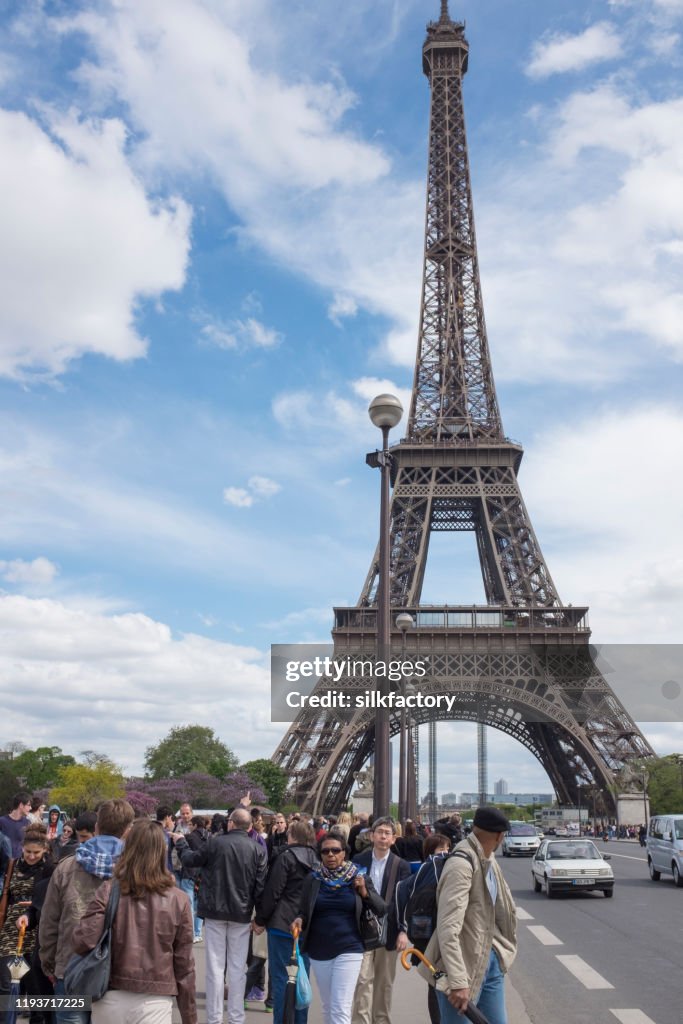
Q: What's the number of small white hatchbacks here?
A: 1